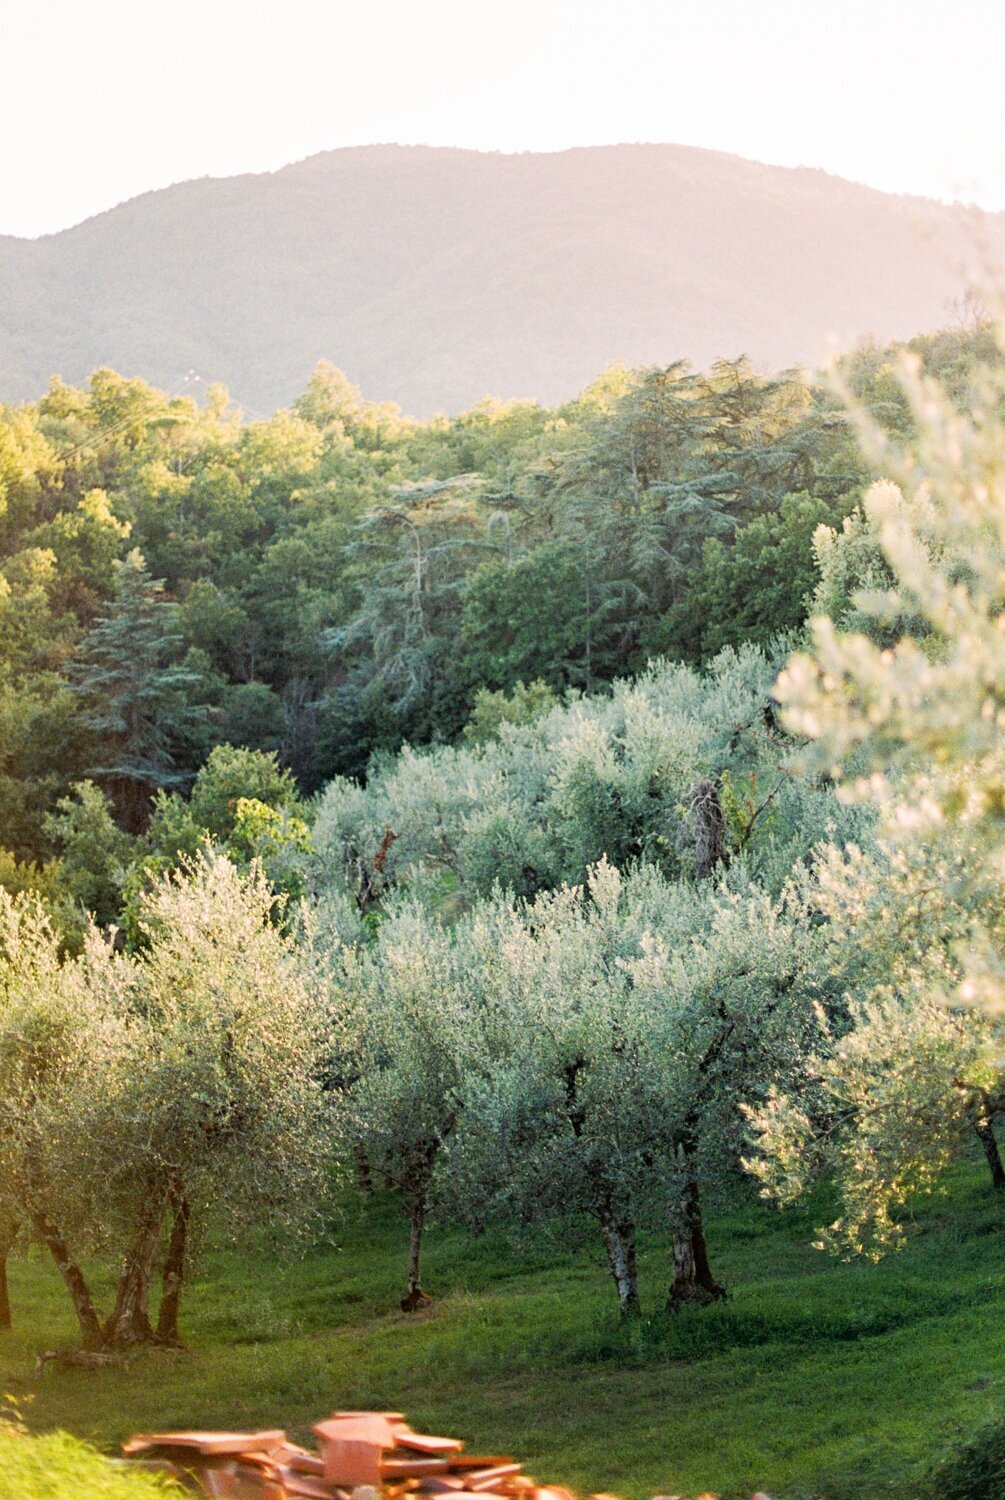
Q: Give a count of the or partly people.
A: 0